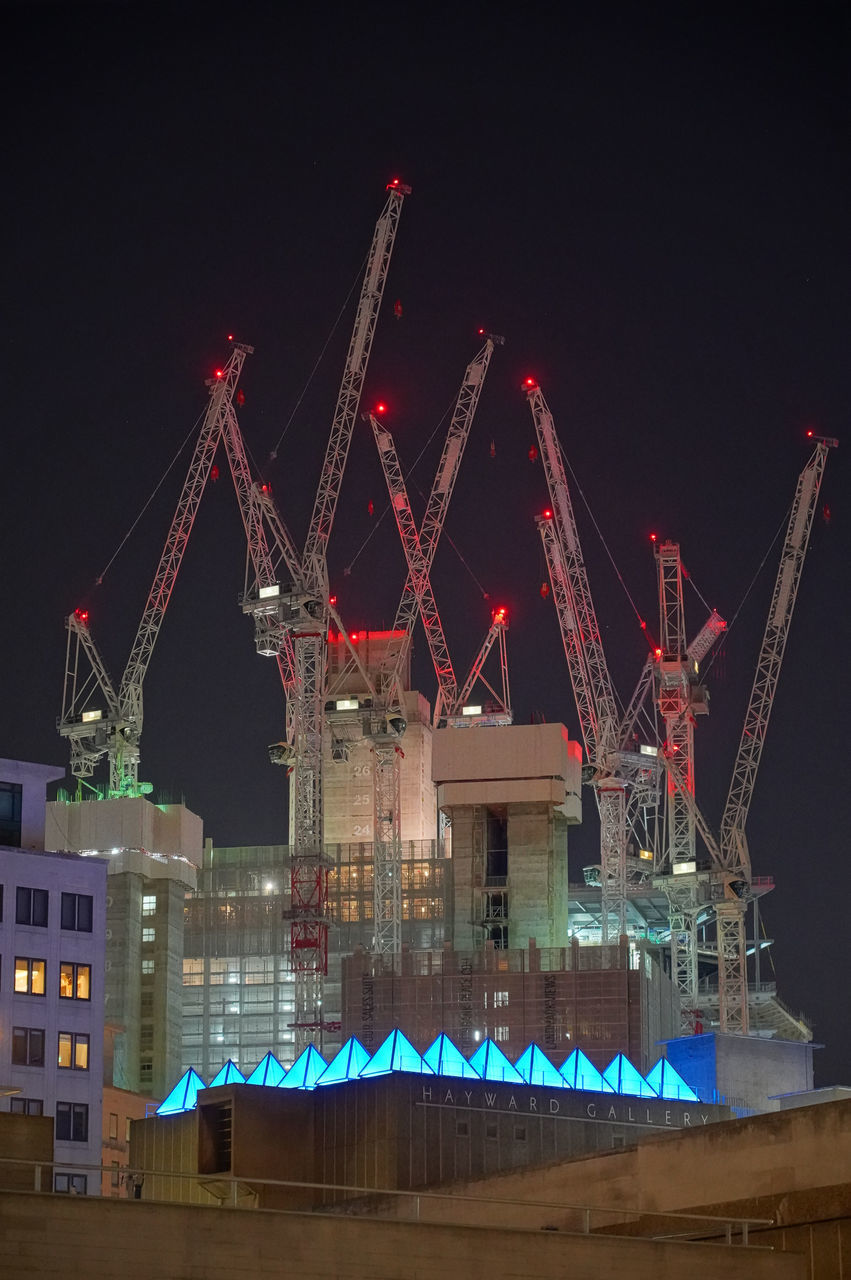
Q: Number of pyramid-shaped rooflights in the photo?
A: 12